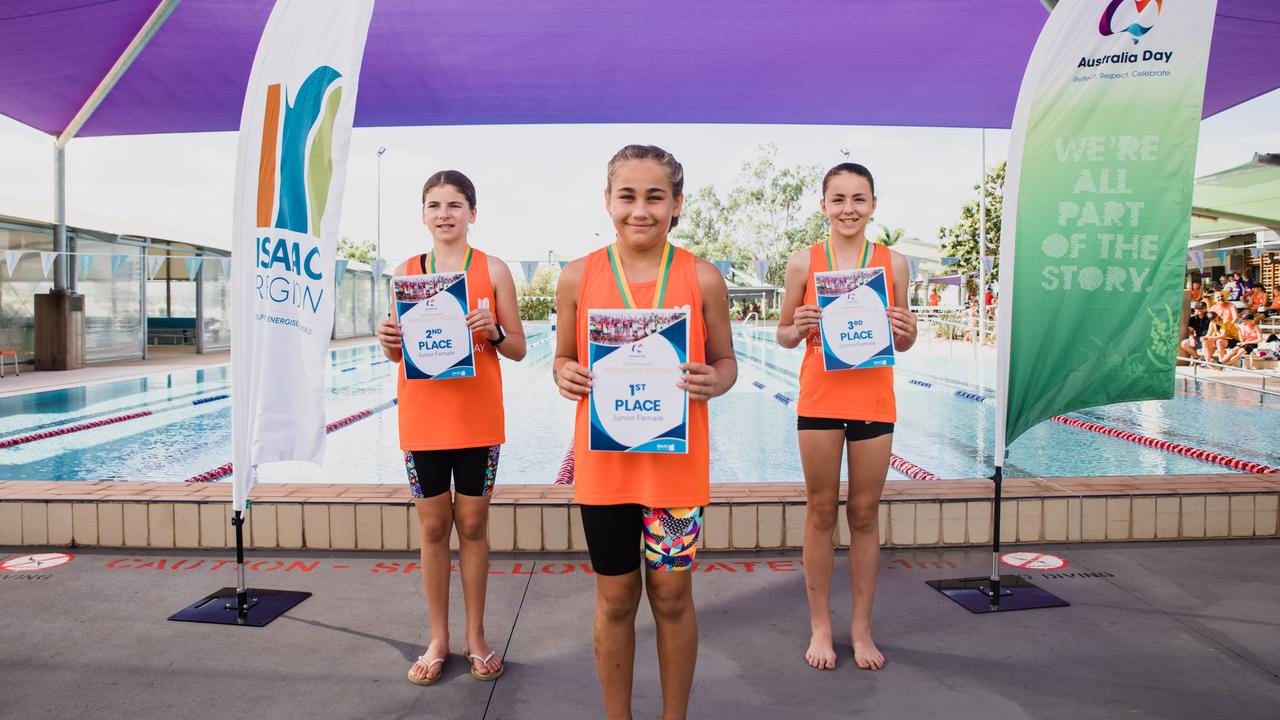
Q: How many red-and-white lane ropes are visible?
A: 5